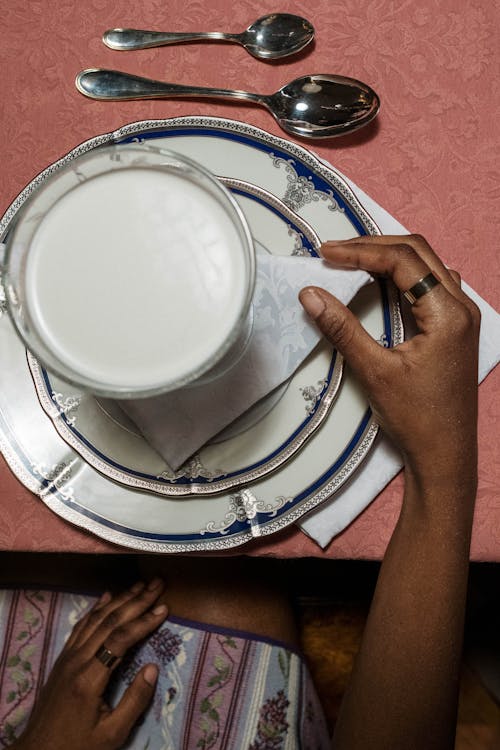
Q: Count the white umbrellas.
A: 0